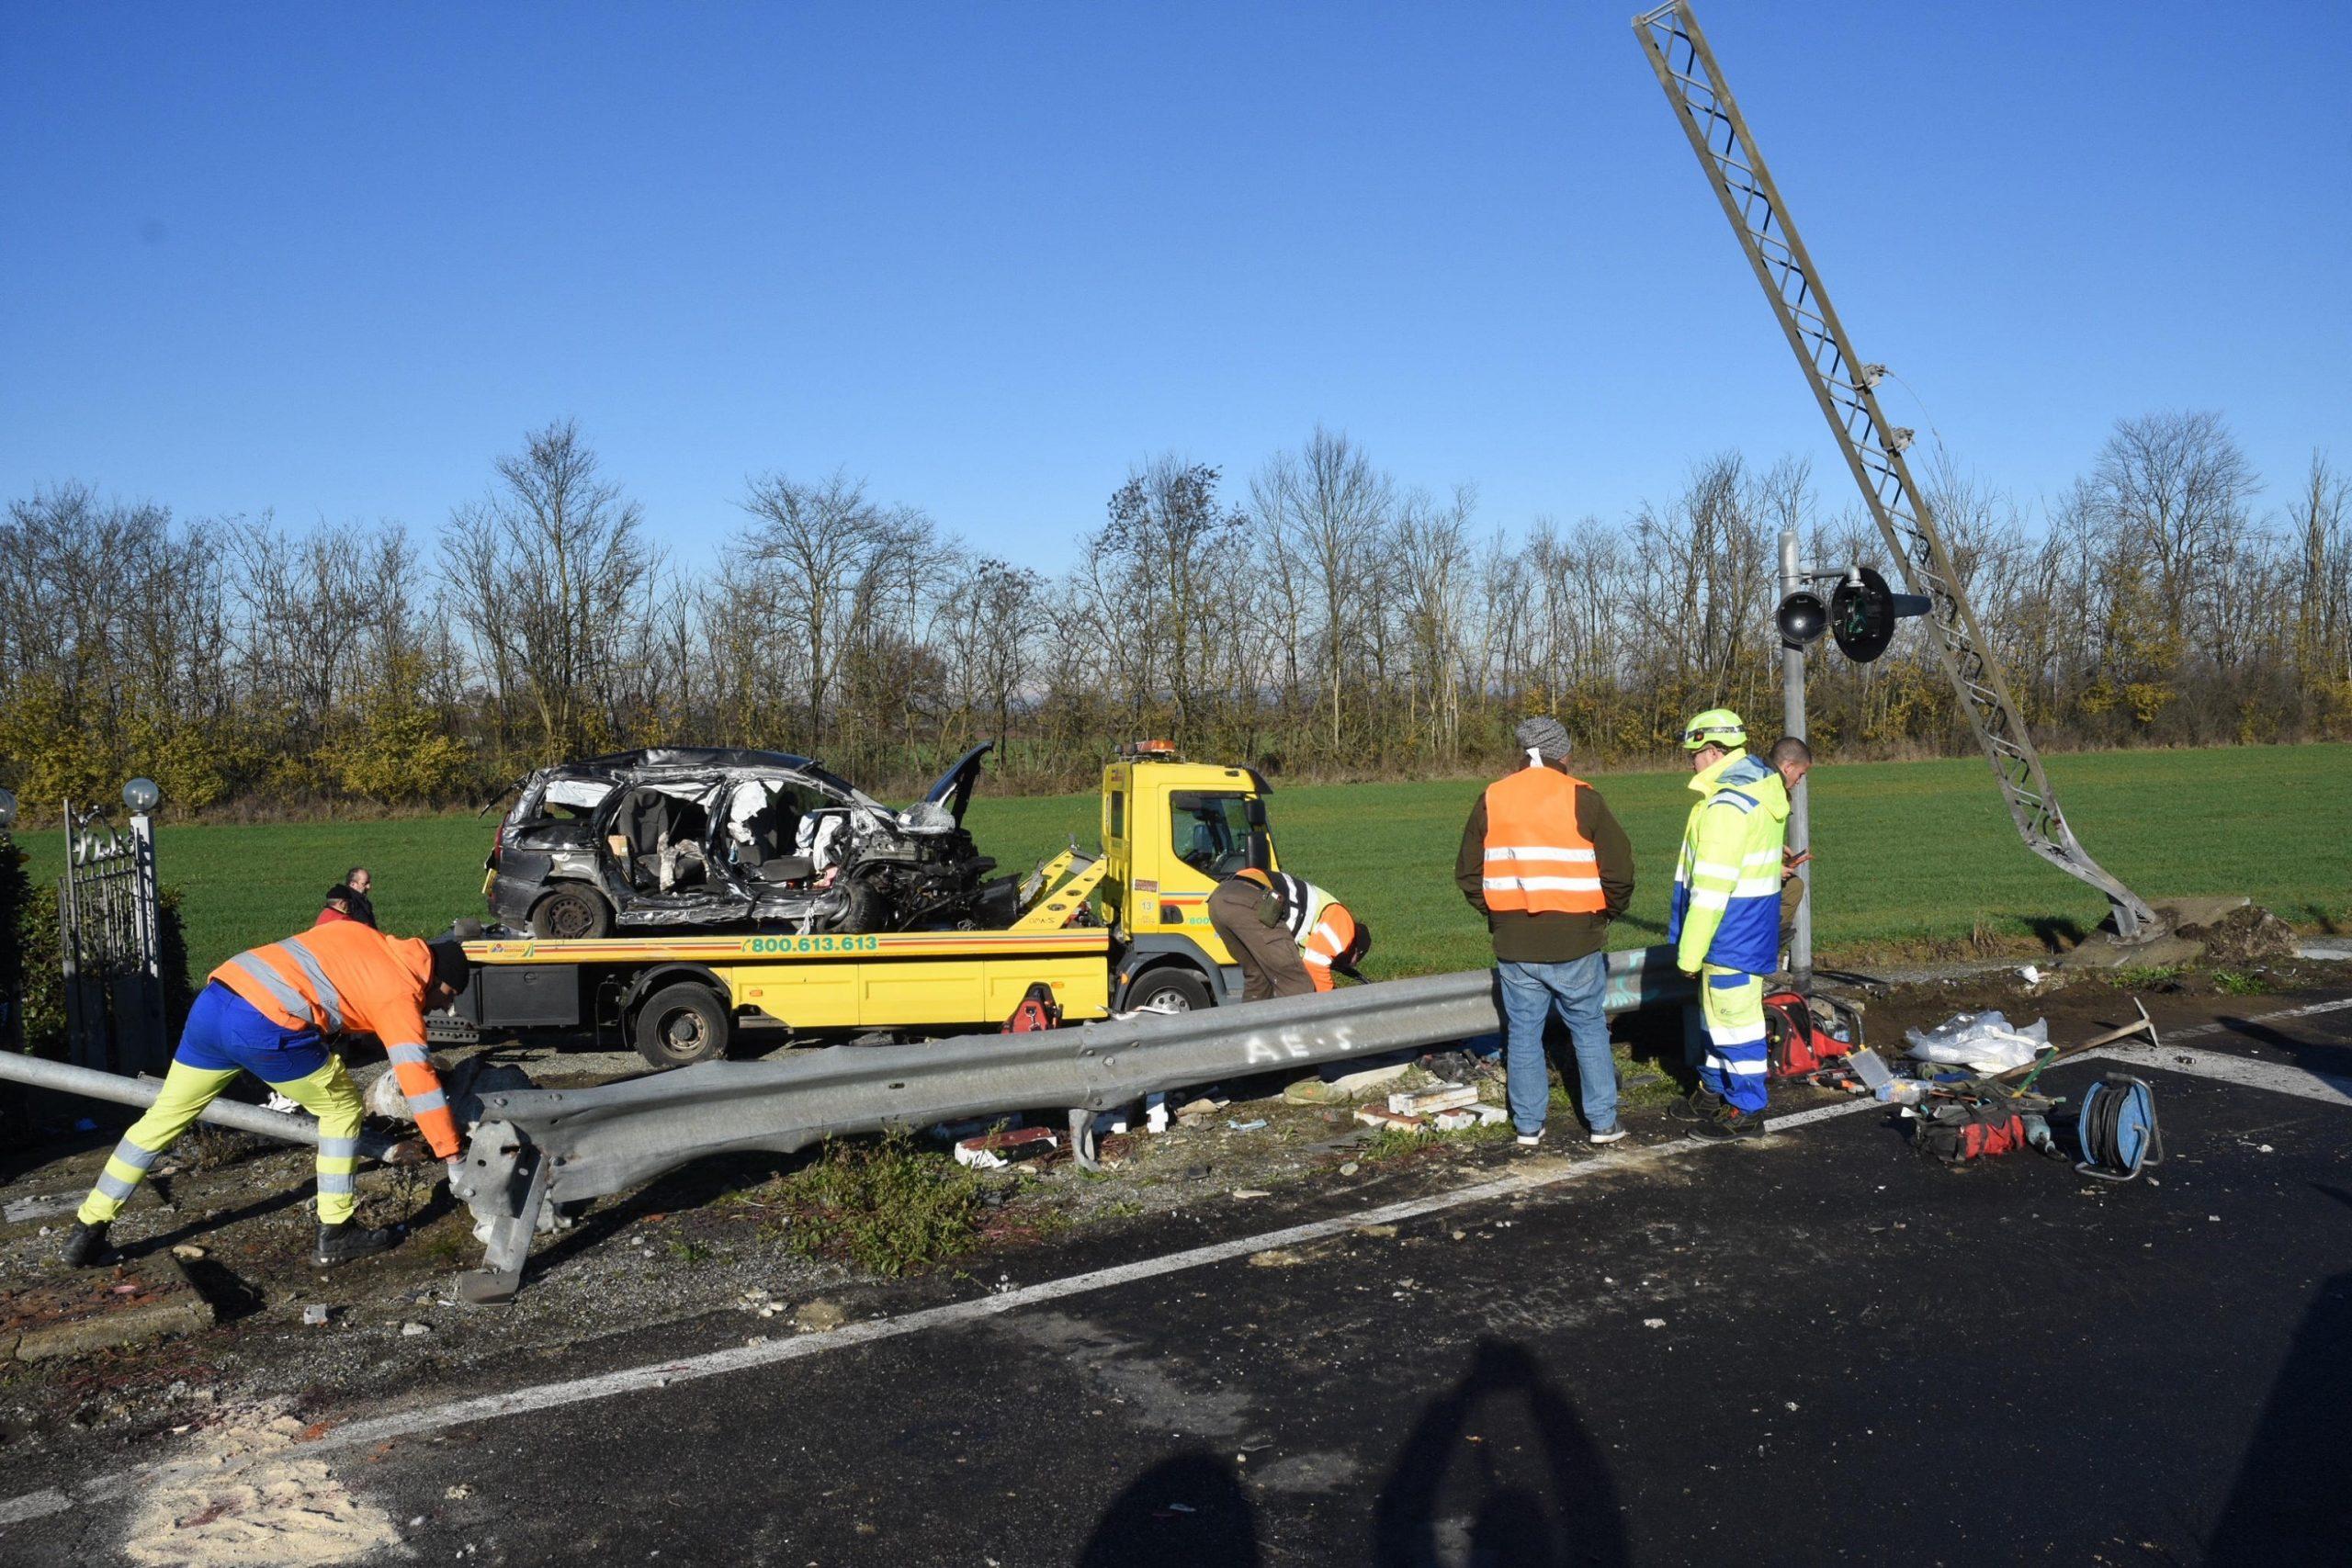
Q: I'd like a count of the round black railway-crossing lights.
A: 2